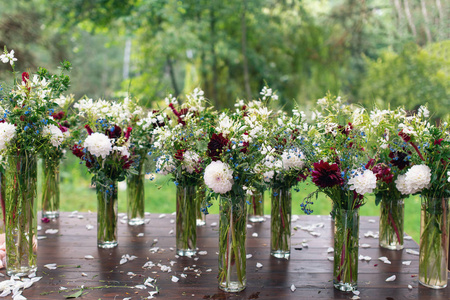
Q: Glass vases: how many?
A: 12